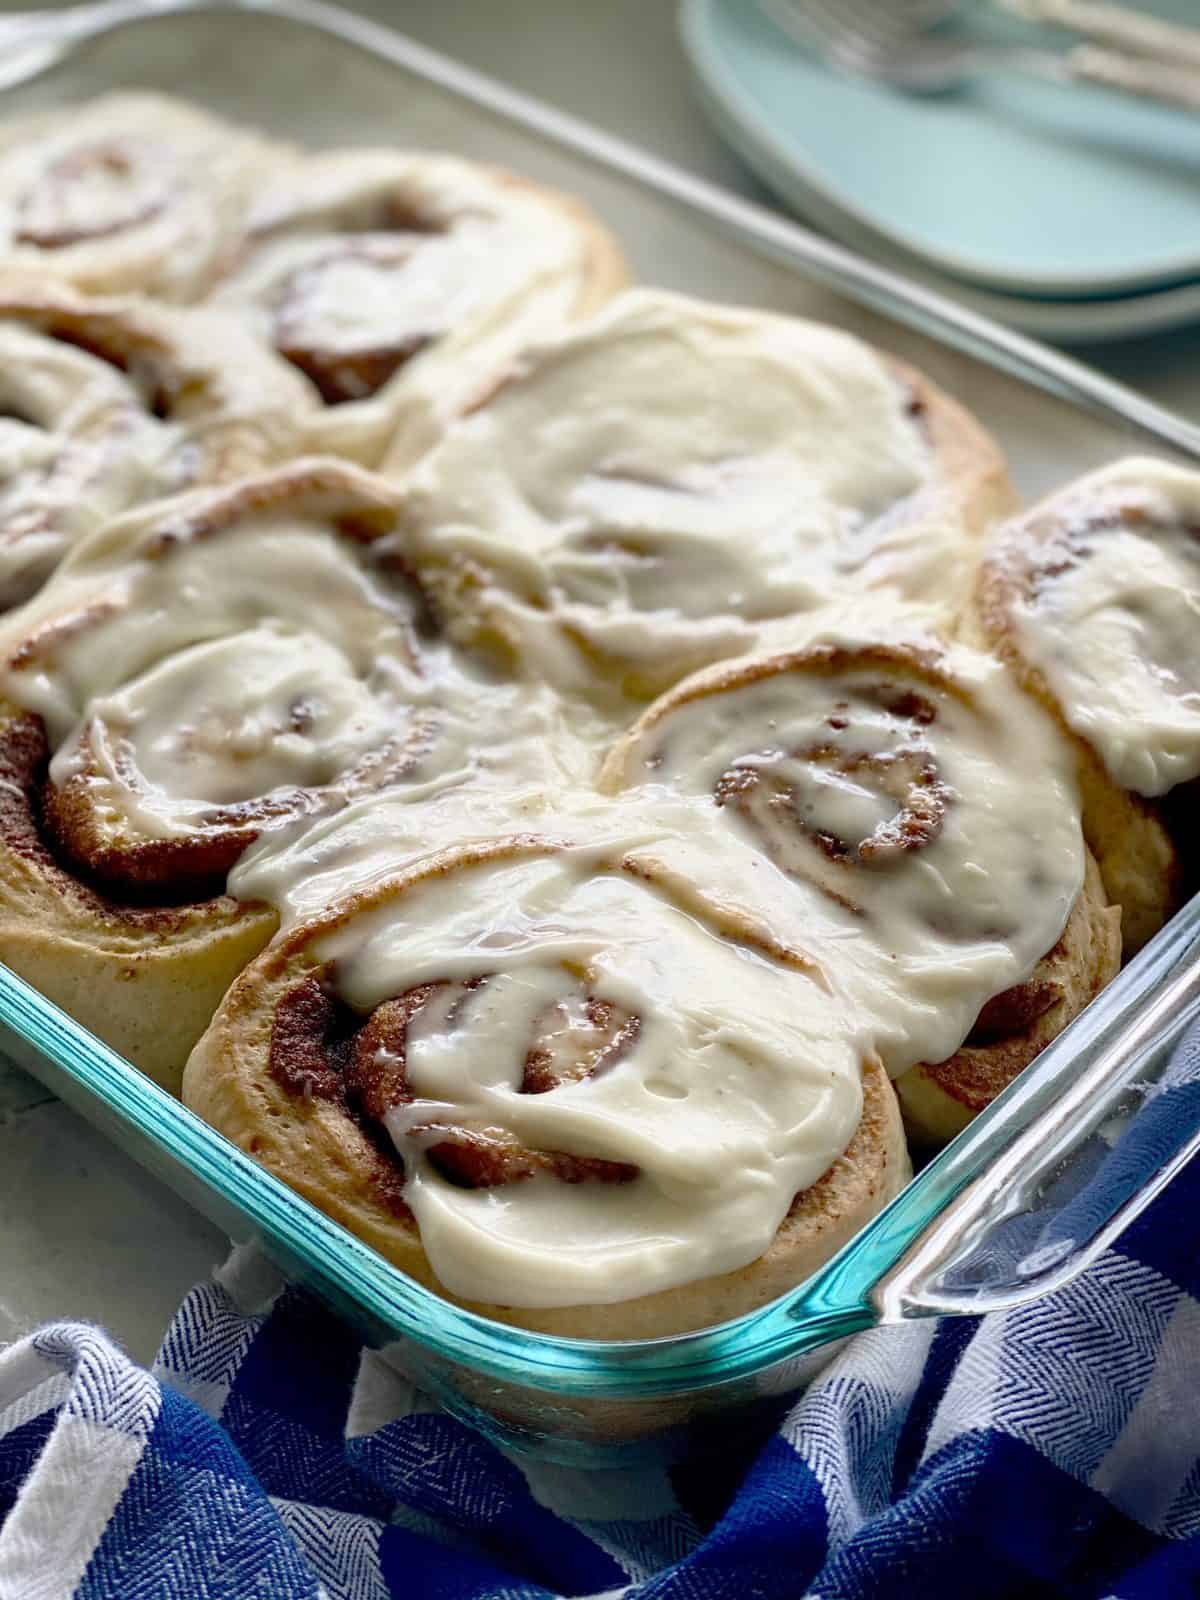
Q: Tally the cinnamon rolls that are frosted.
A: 8